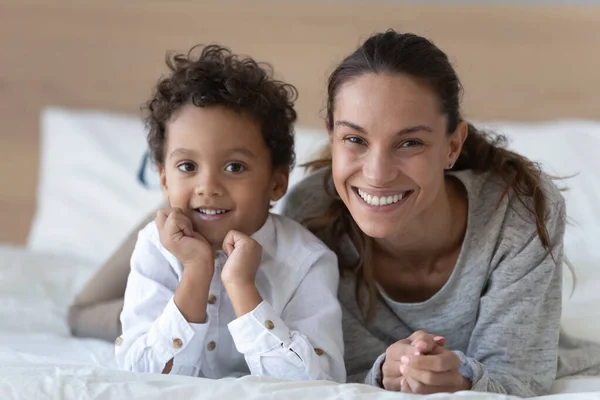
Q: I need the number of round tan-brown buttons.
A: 6